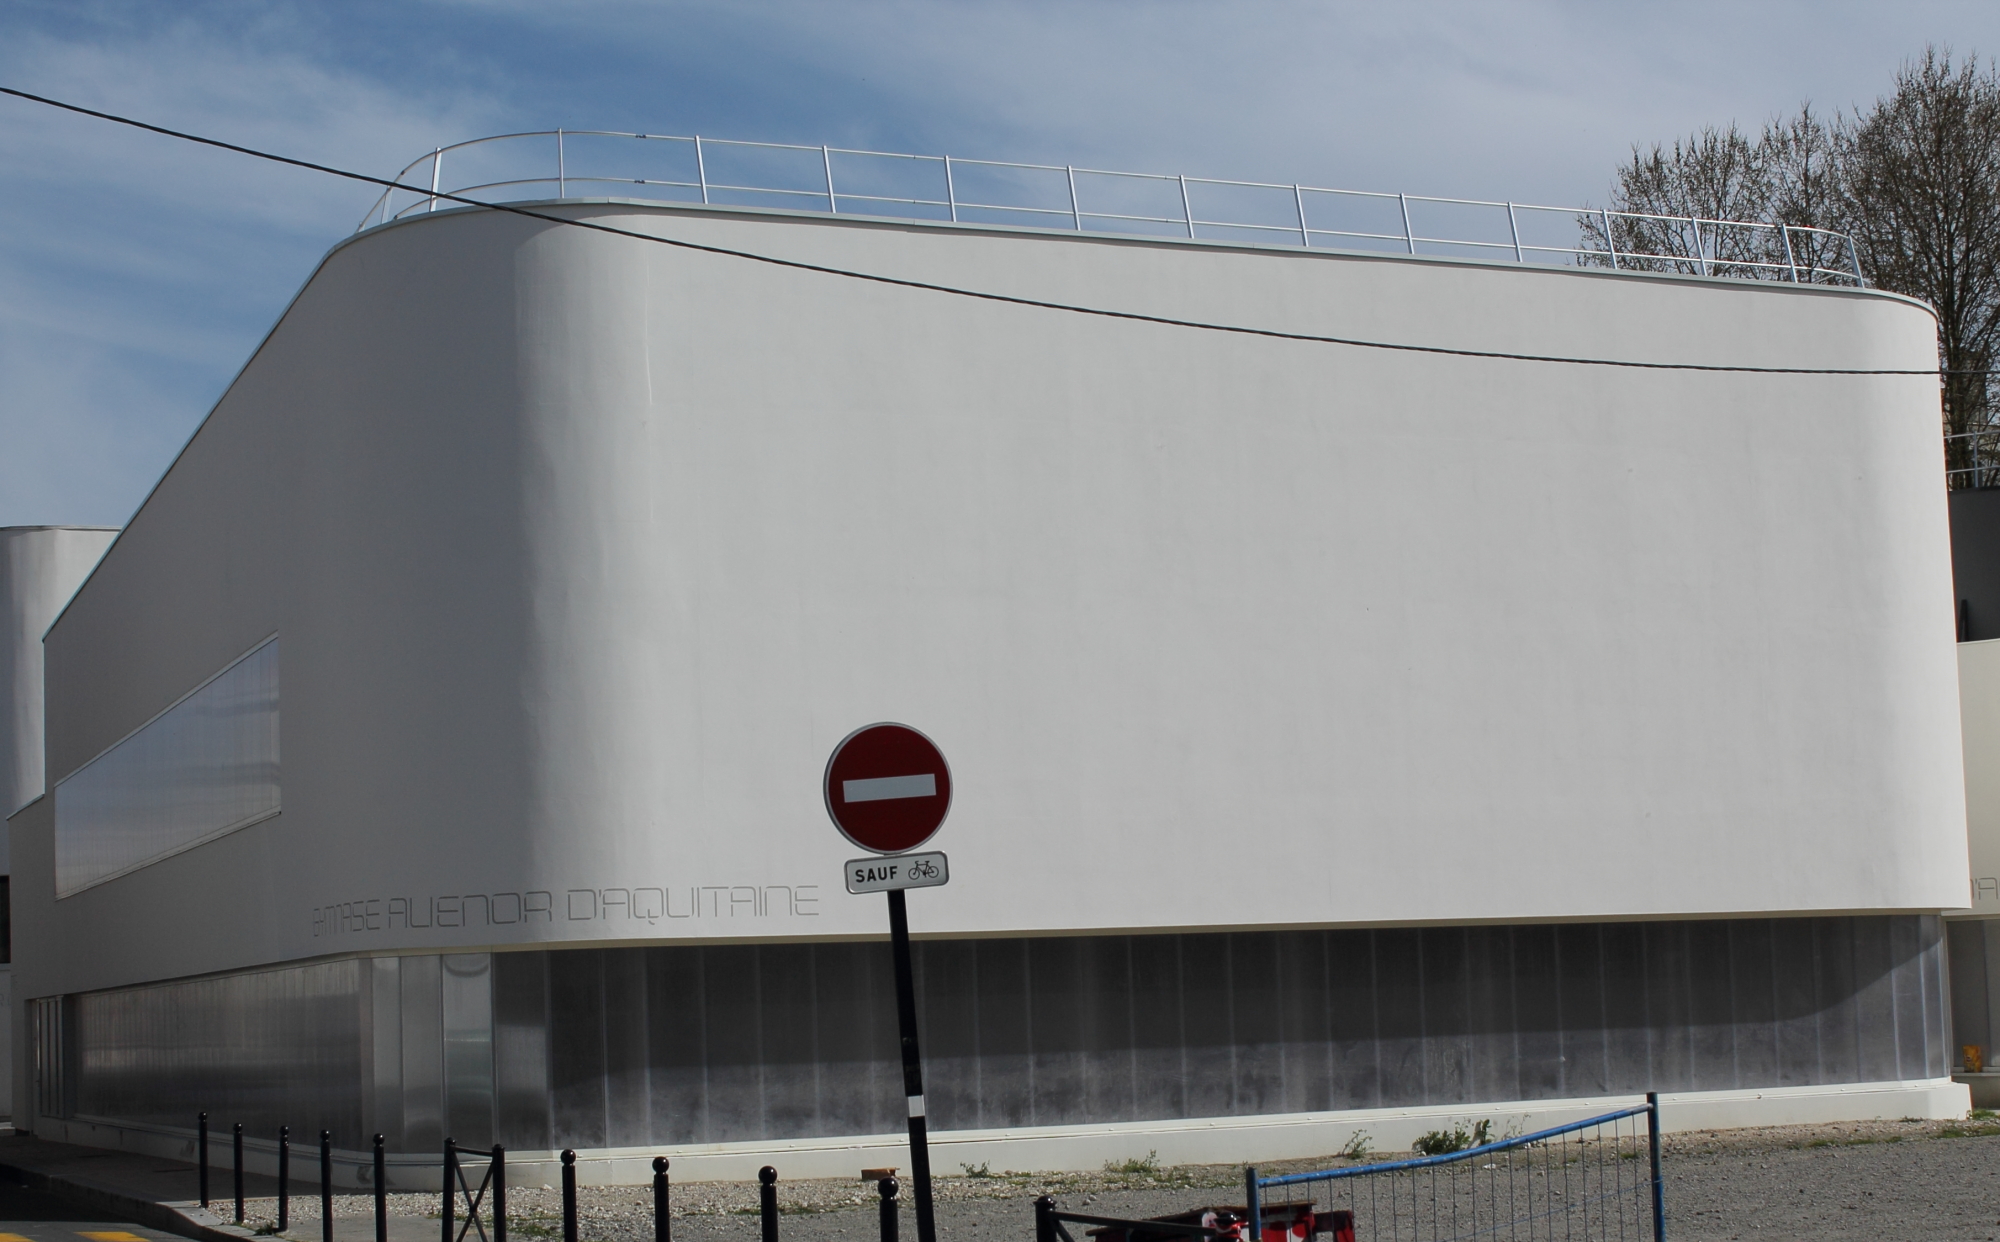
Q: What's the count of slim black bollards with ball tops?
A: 9